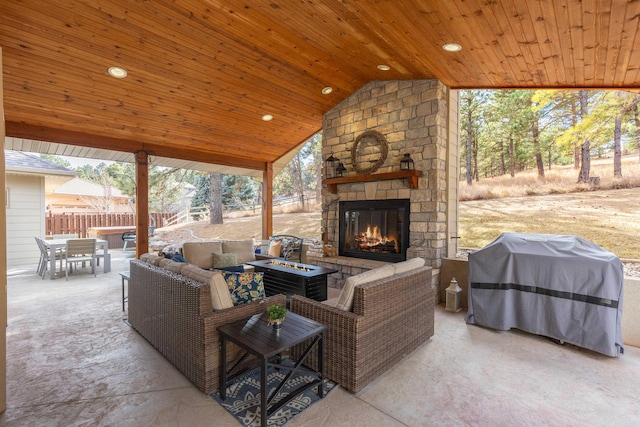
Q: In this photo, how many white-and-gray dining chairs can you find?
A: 4